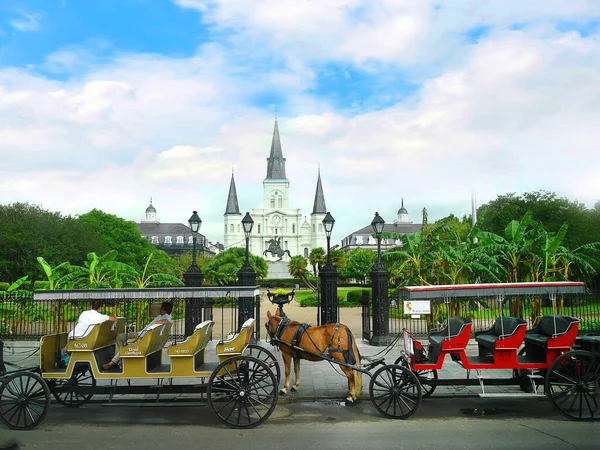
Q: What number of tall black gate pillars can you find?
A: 4